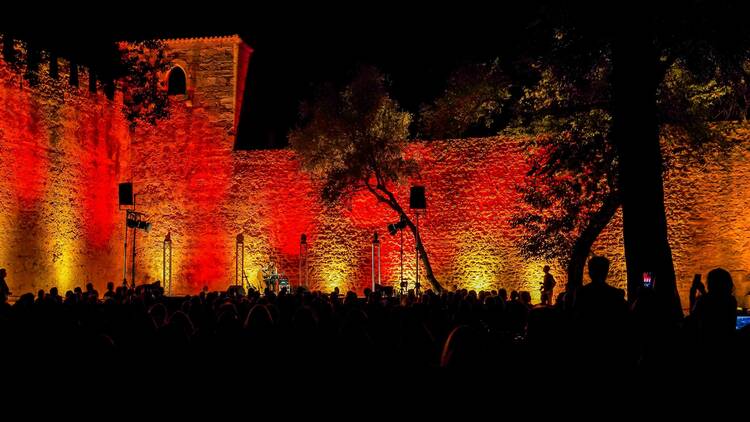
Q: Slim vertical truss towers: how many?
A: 4